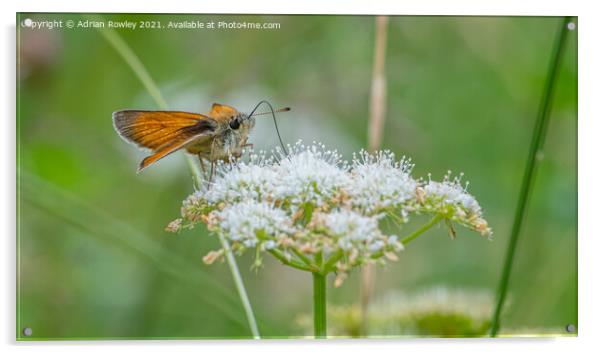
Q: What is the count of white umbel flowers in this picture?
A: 1